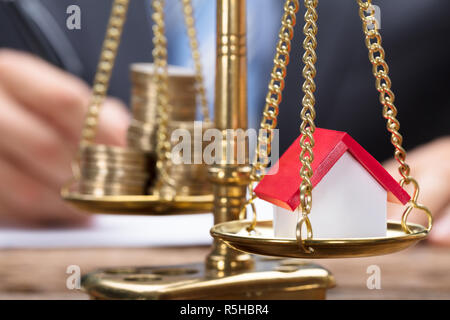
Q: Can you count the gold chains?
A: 6